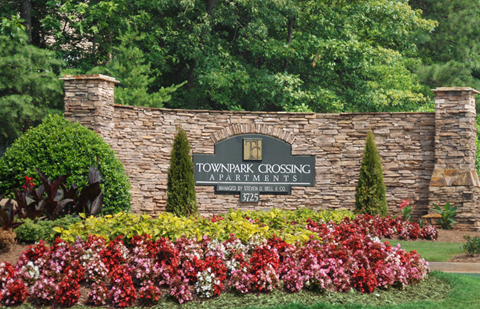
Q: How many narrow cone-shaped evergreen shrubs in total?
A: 2